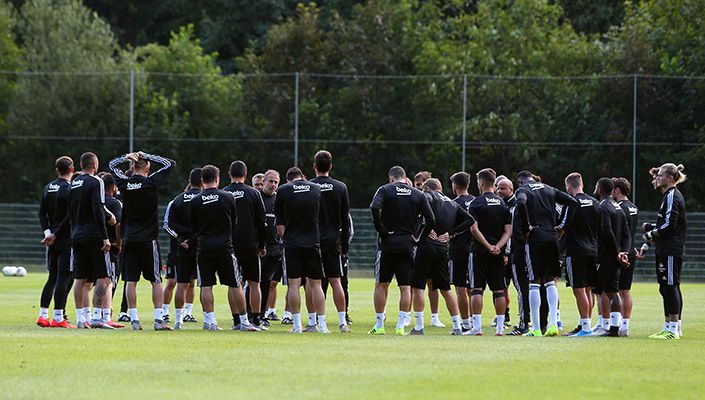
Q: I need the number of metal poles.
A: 4